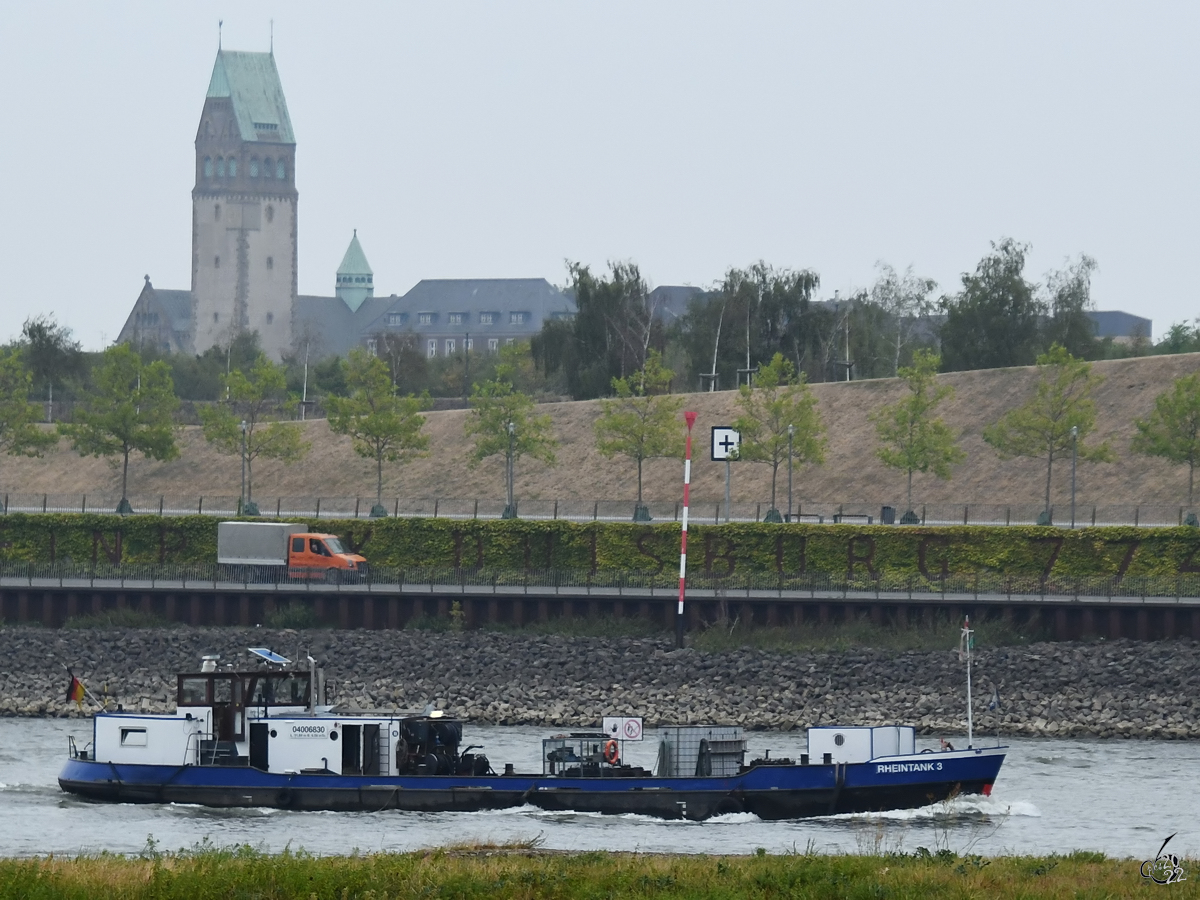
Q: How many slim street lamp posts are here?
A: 4